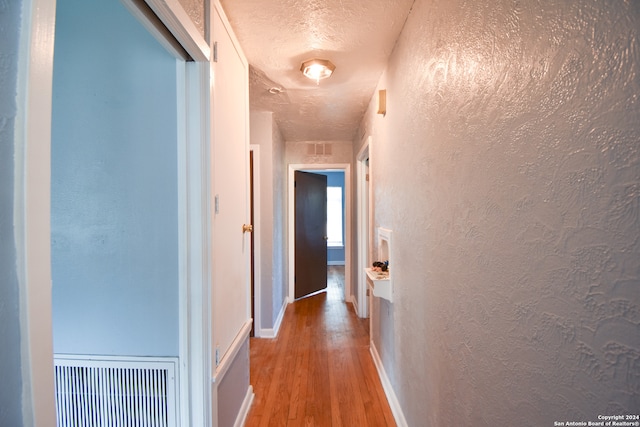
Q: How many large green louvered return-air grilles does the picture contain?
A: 0